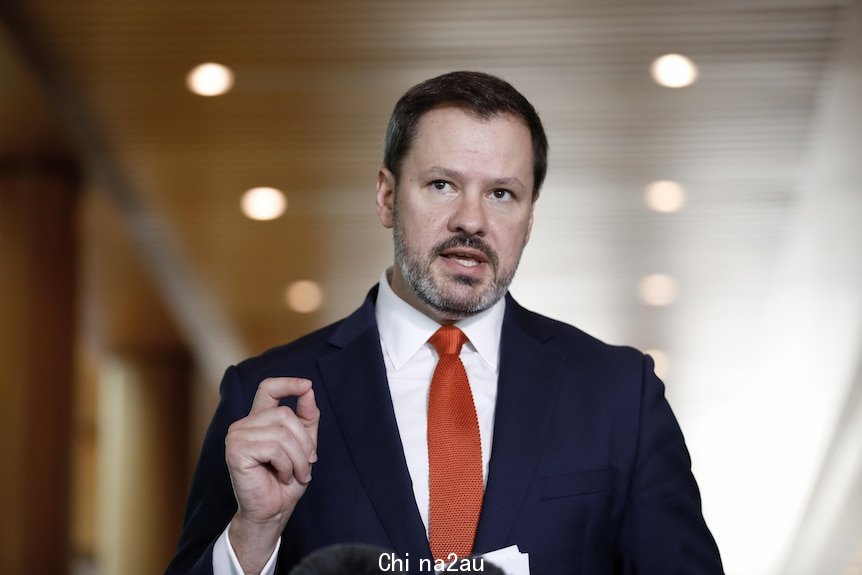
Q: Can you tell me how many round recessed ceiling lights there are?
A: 7